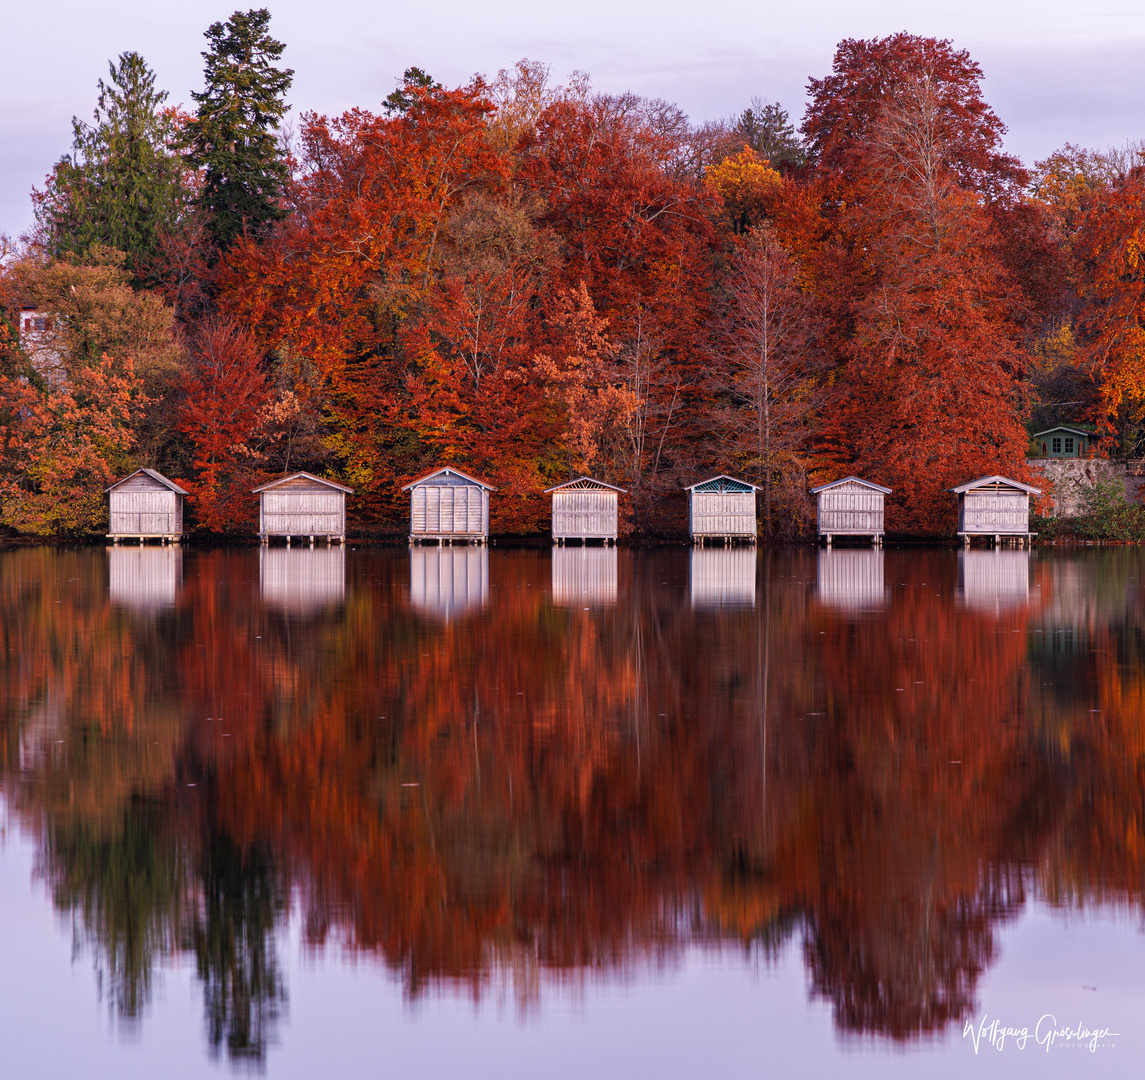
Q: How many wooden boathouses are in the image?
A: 7